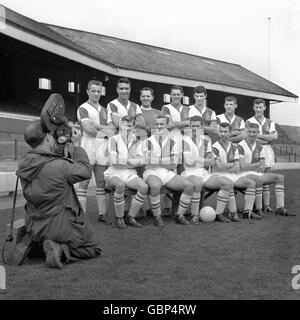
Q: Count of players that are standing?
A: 7